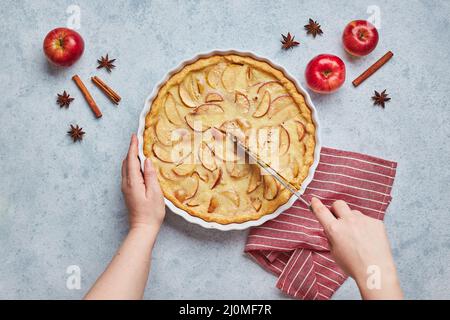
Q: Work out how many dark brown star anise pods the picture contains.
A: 6